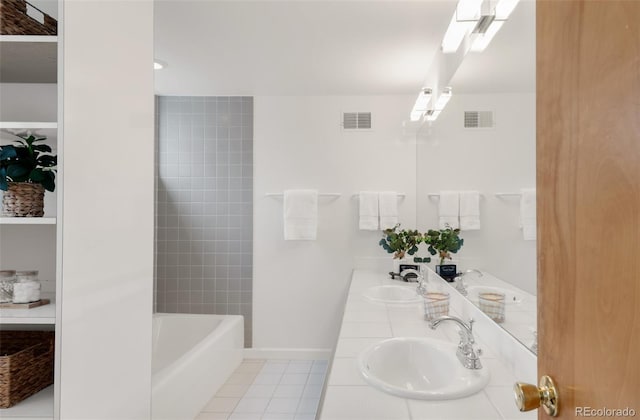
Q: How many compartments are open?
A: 5